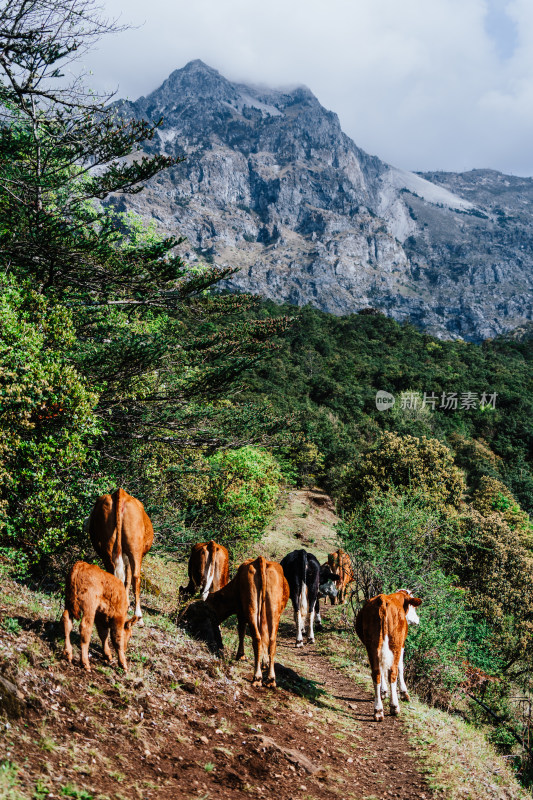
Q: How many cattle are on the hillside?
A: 7